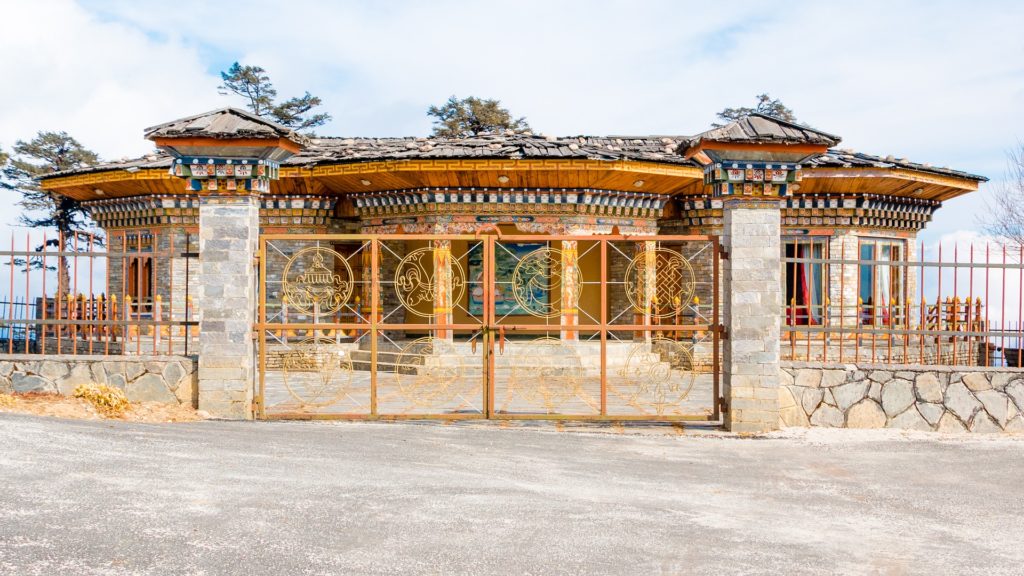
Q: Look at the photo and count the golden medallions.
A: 8